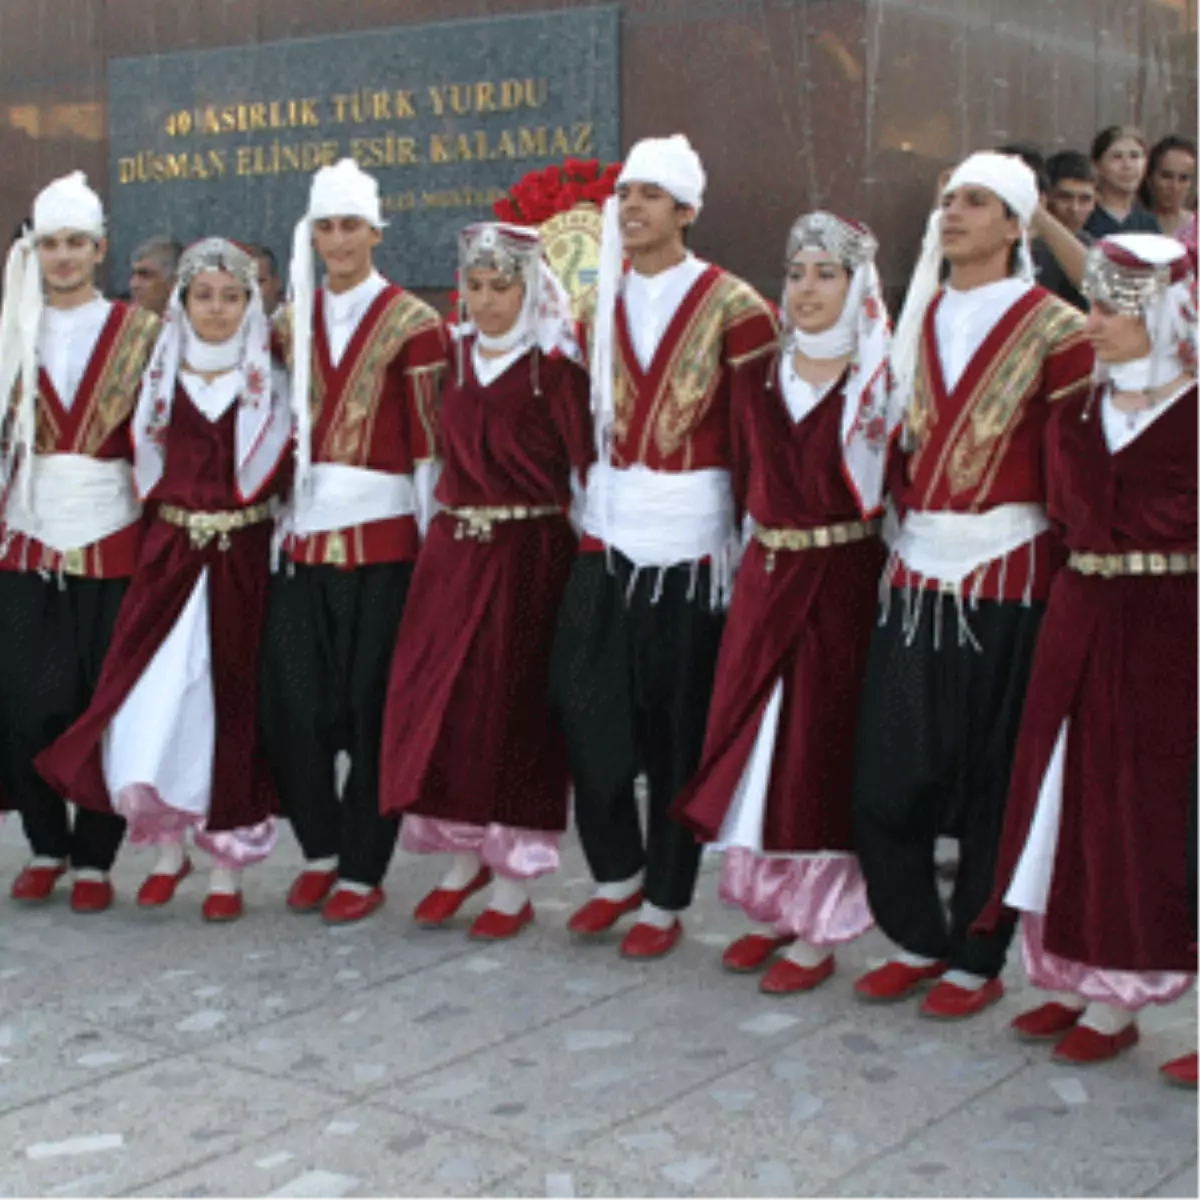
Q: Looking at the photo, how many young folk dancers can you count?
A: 8